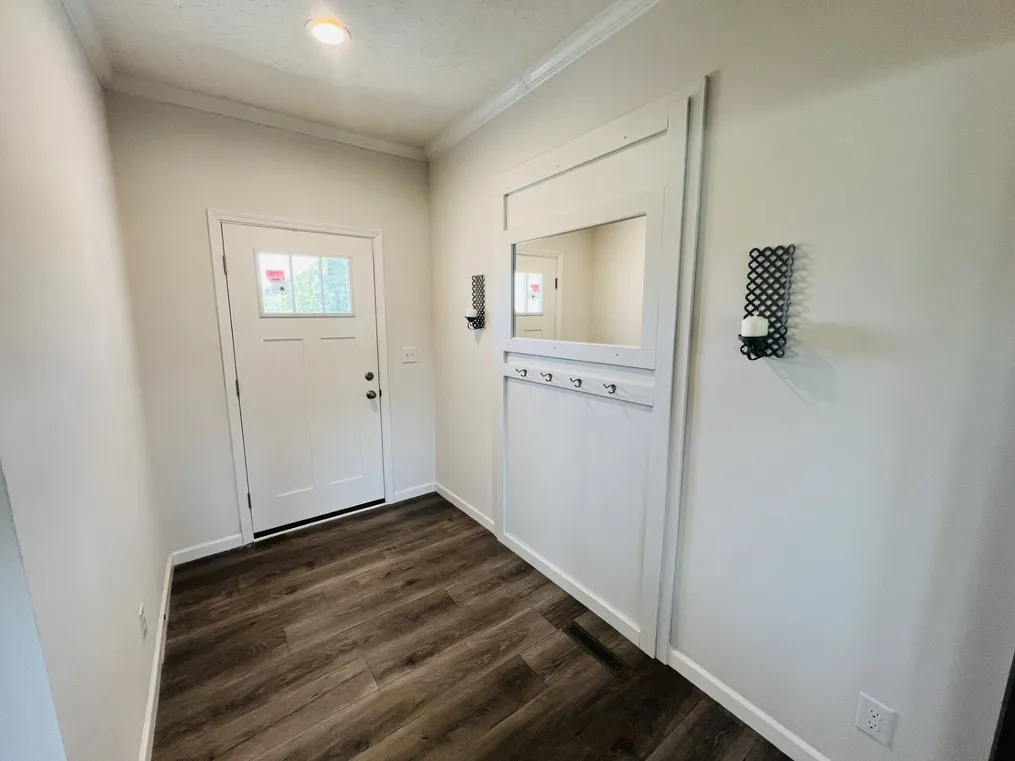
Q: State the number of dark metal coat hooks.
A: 4